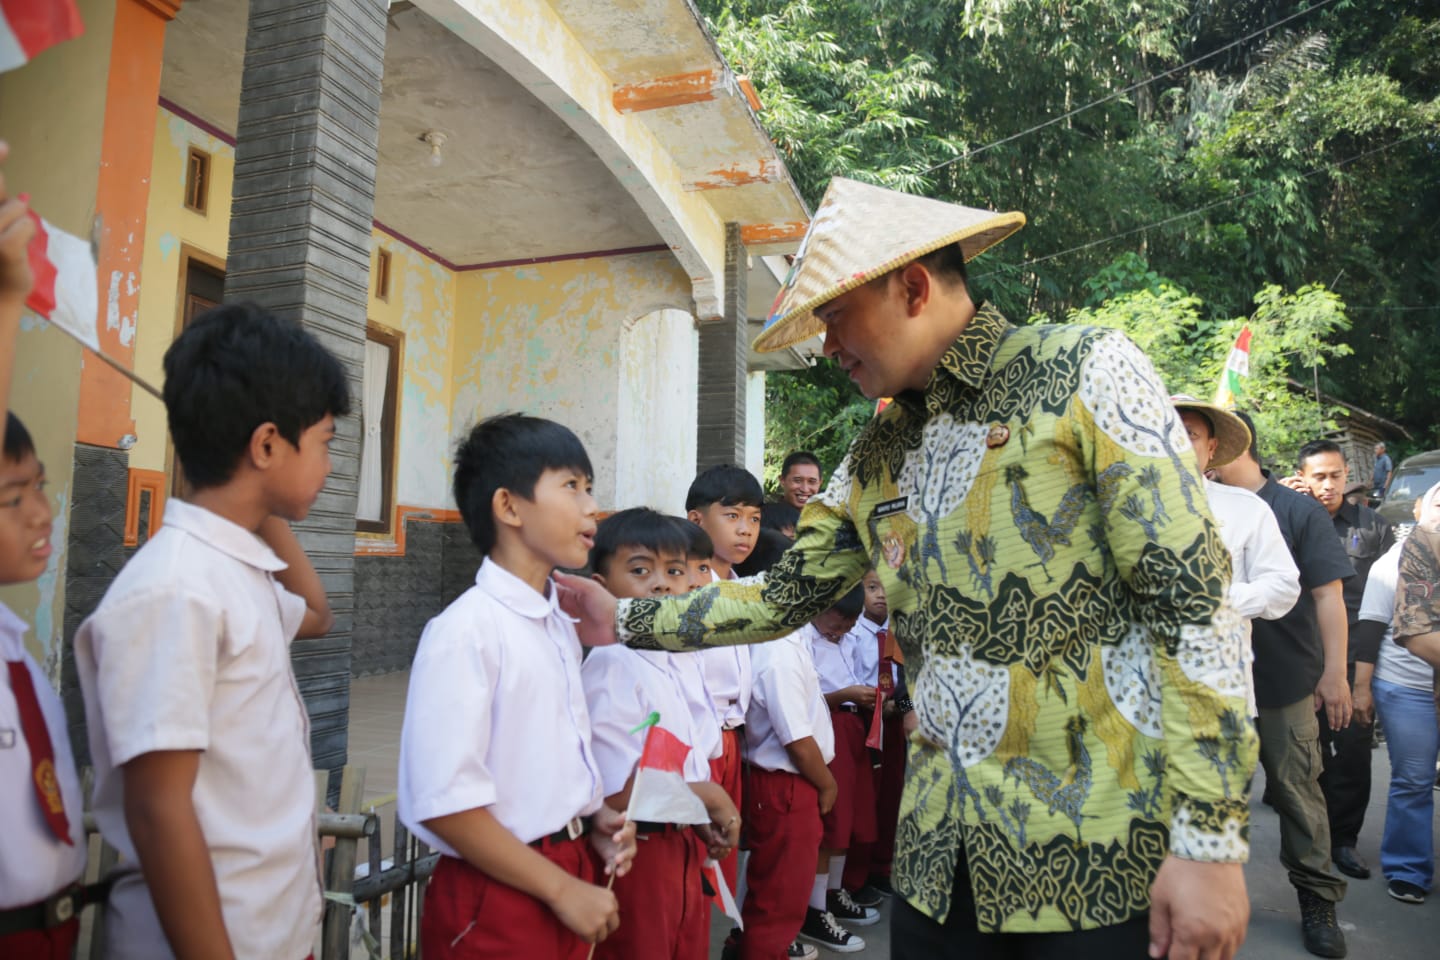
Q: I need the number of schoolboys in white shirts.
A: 9